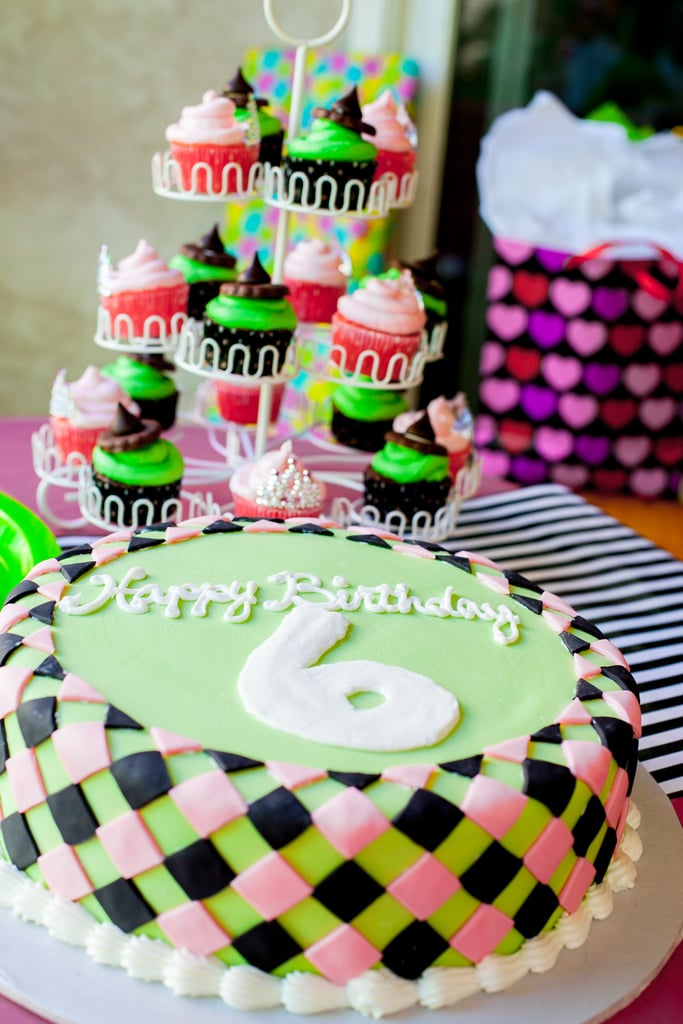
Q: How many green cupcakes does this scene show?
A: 9